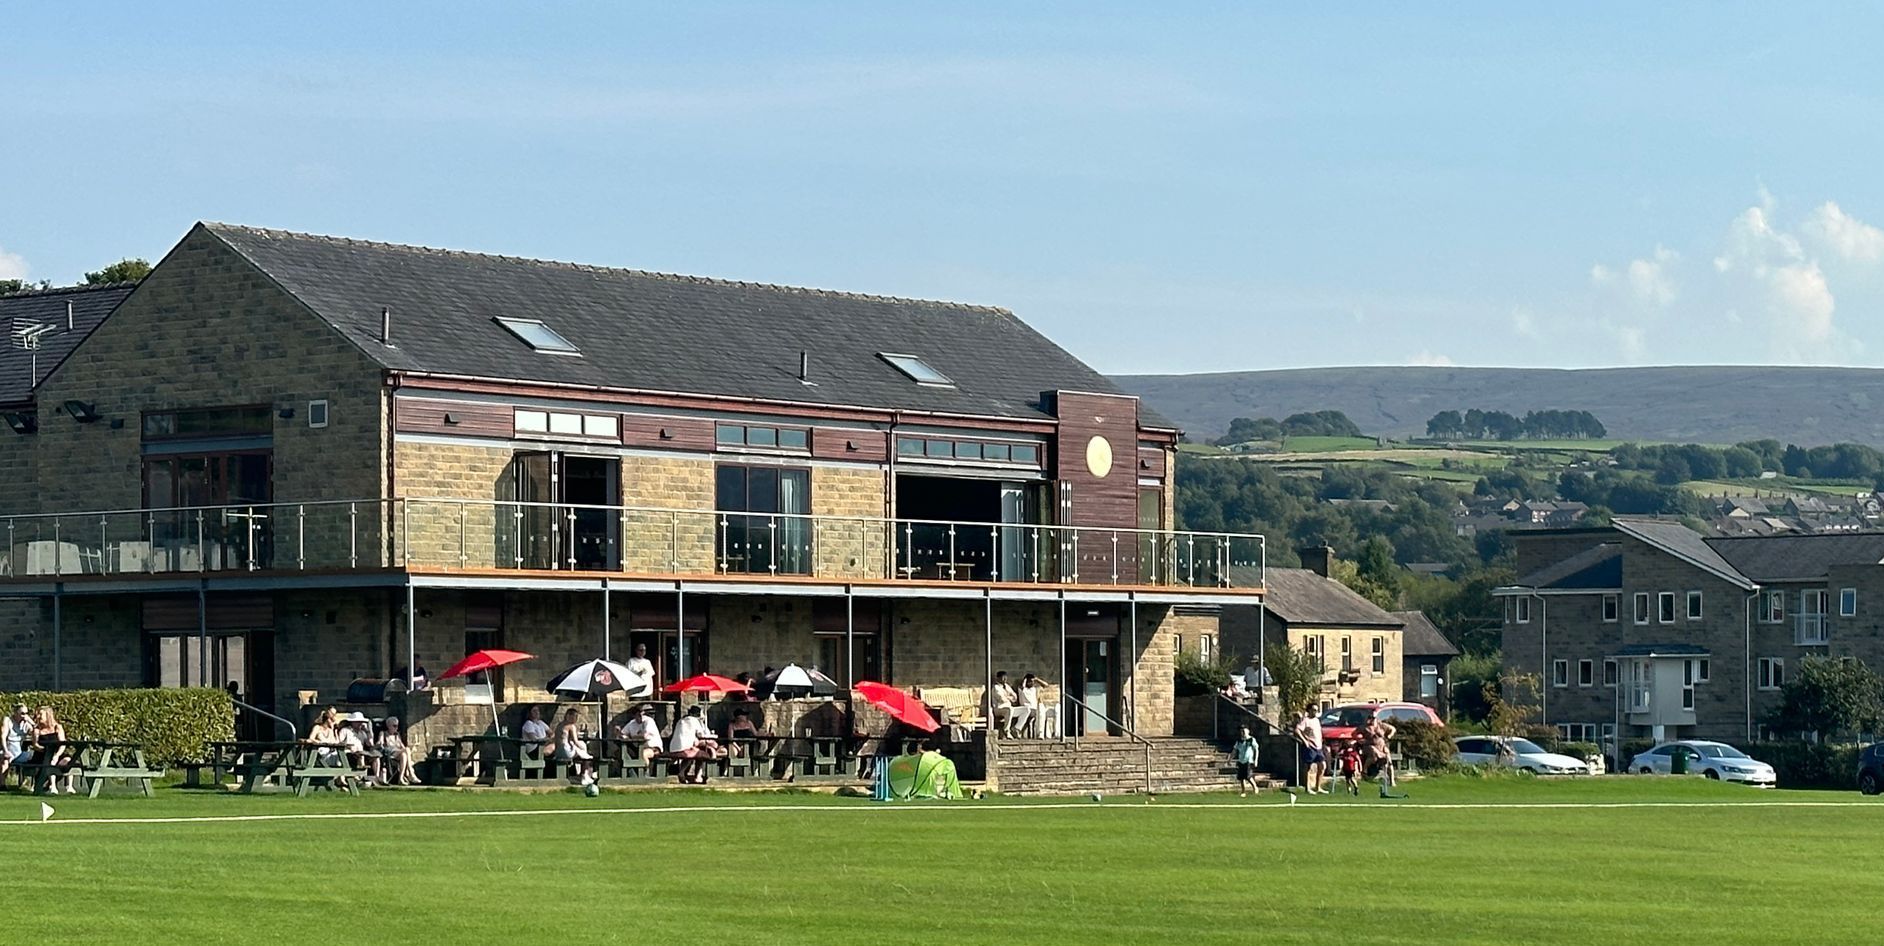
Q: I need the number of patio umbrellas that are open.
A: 5